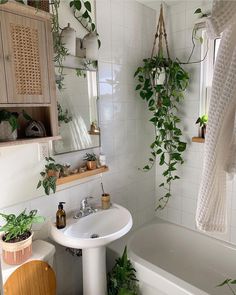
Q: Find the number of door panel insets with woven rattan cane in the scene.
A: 1